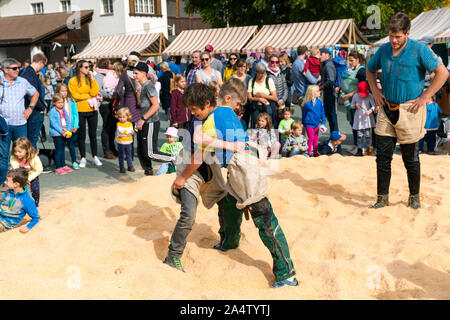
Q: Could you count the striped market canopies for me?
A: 4